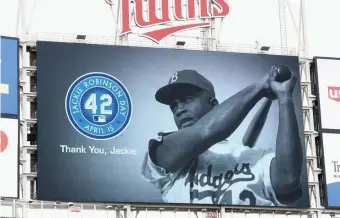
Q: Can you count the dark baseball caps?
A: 1